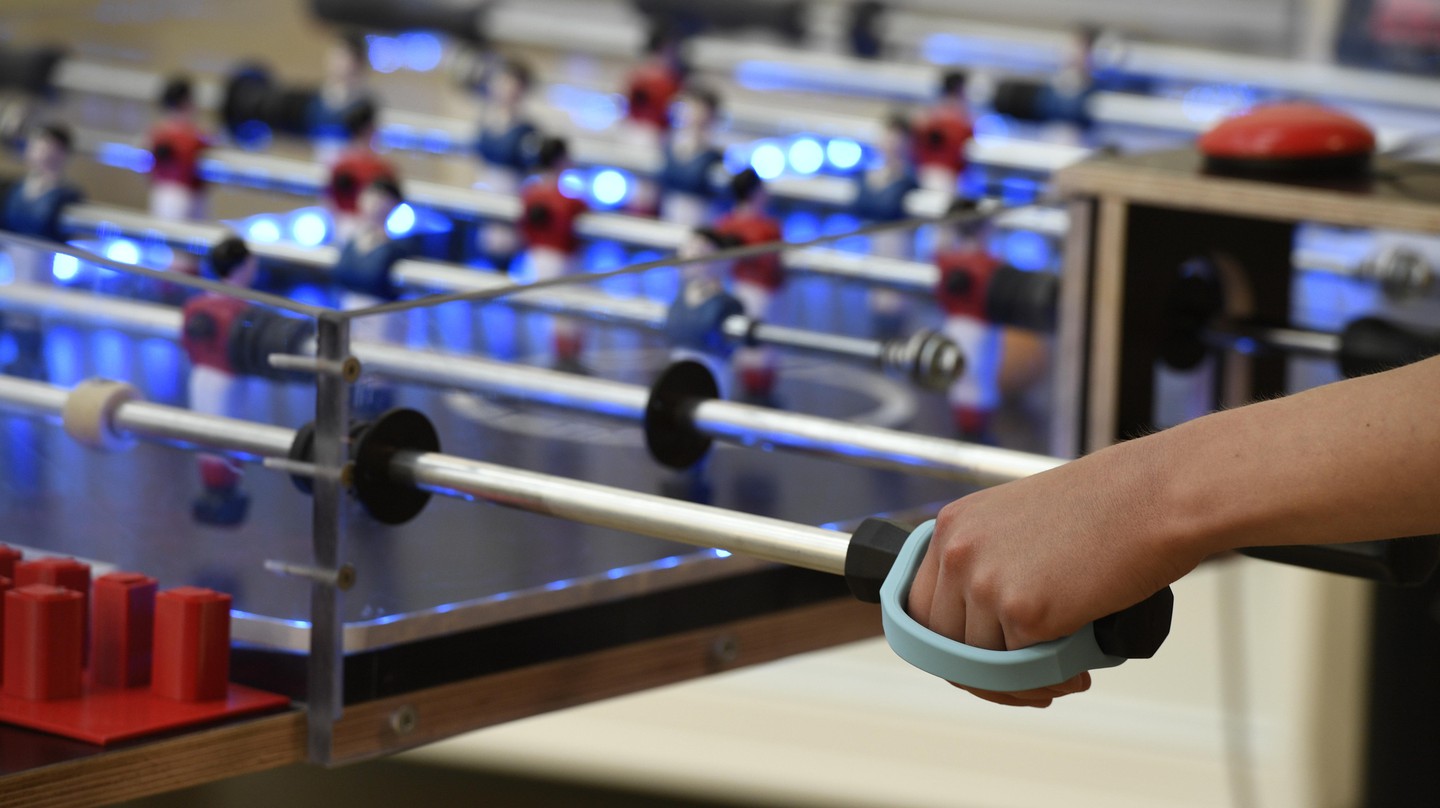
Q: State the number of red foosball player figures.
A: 8